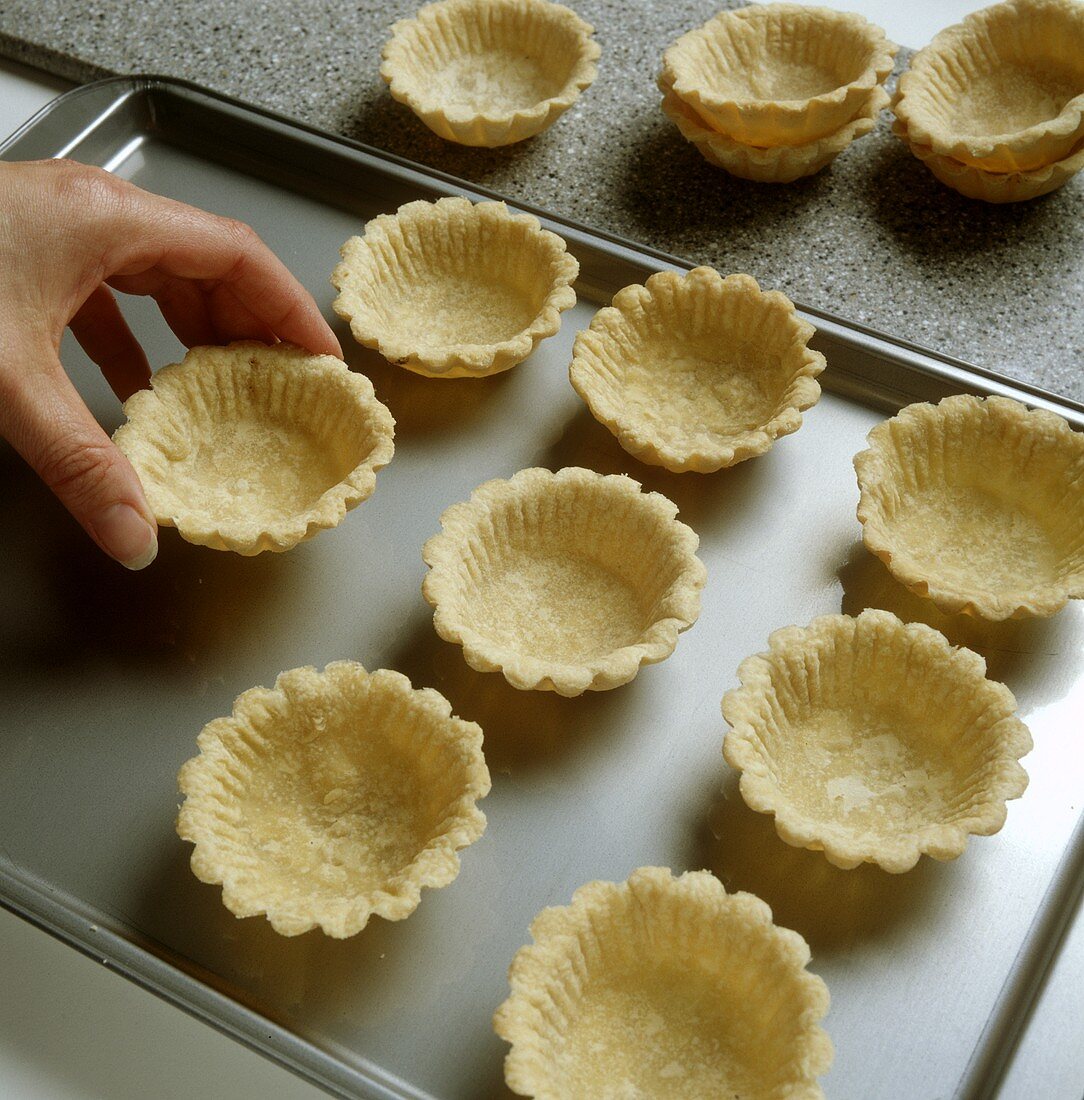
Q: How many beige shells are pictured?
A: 13